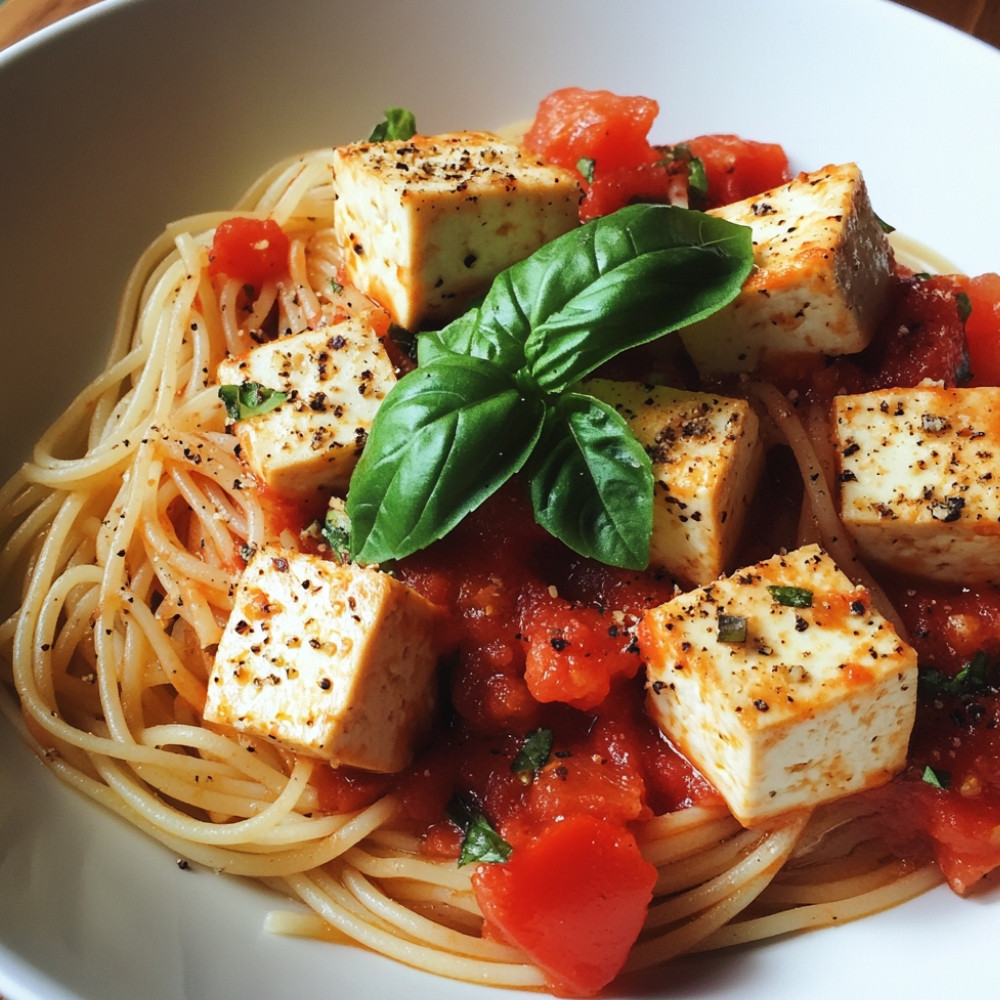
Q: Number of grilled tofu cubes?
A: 7